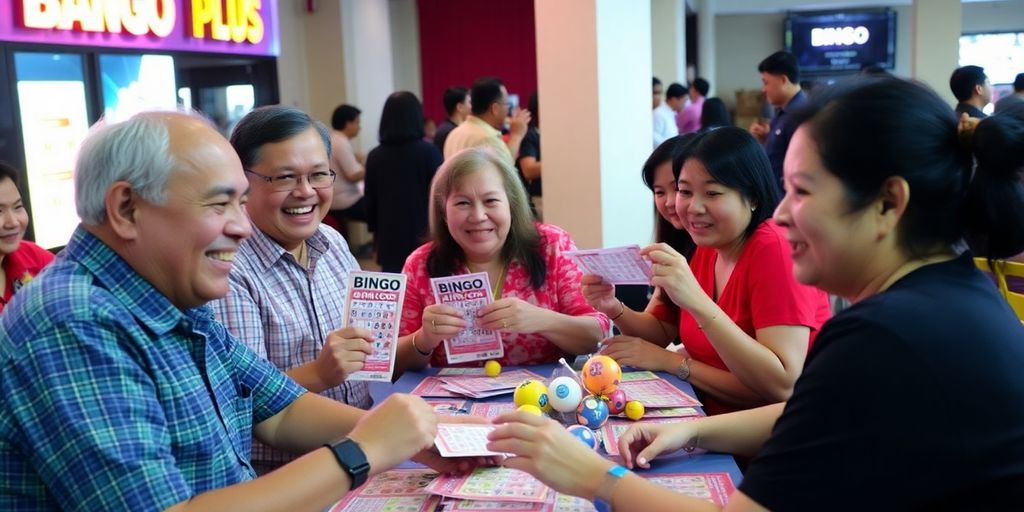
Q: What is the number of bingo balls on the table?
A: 9